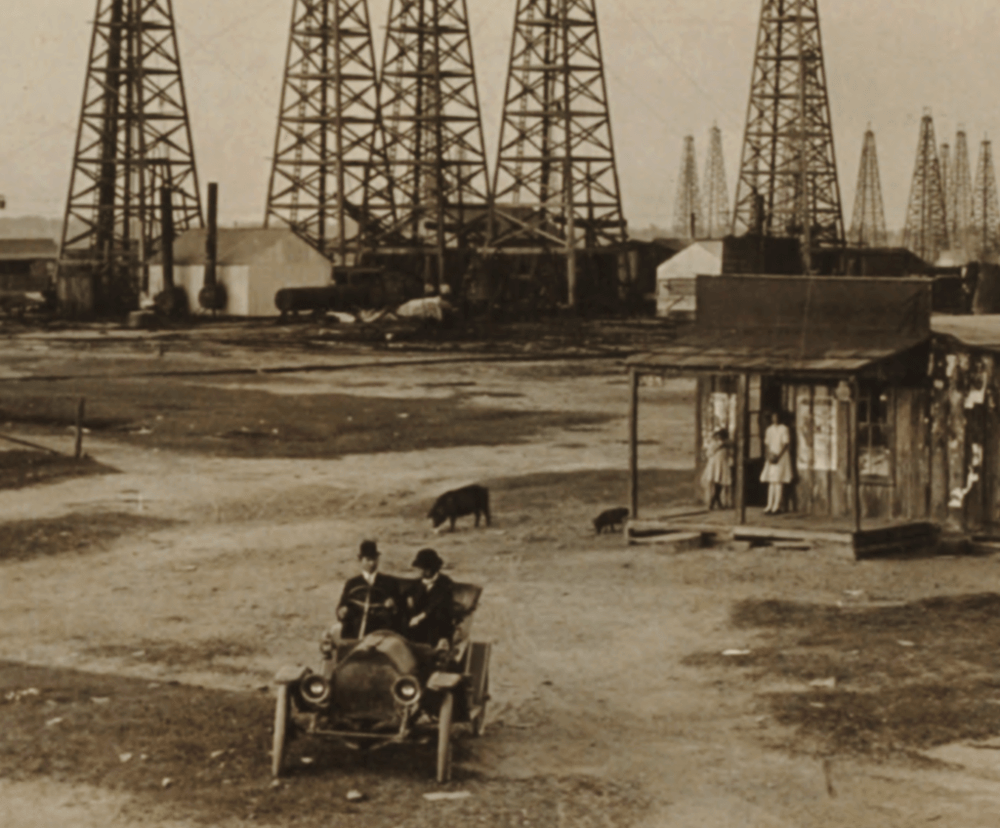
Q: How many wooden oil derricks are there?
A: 12